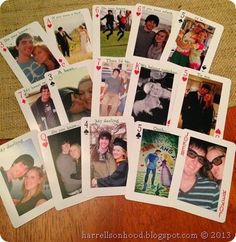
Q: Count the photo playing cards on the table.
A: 15